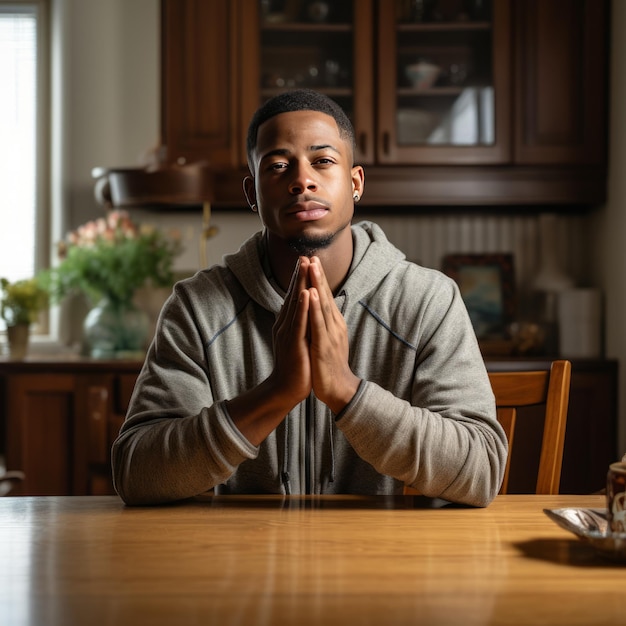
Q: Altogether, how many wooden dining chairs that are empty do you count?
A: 1